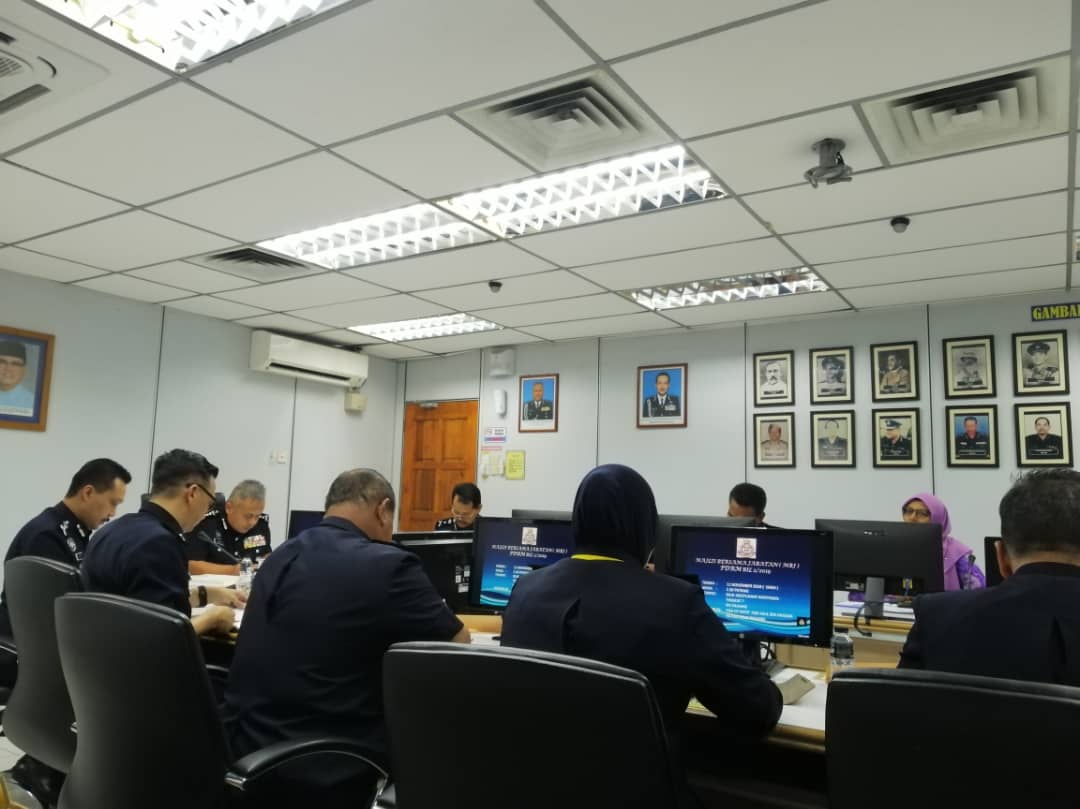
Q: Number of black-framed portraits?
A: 10